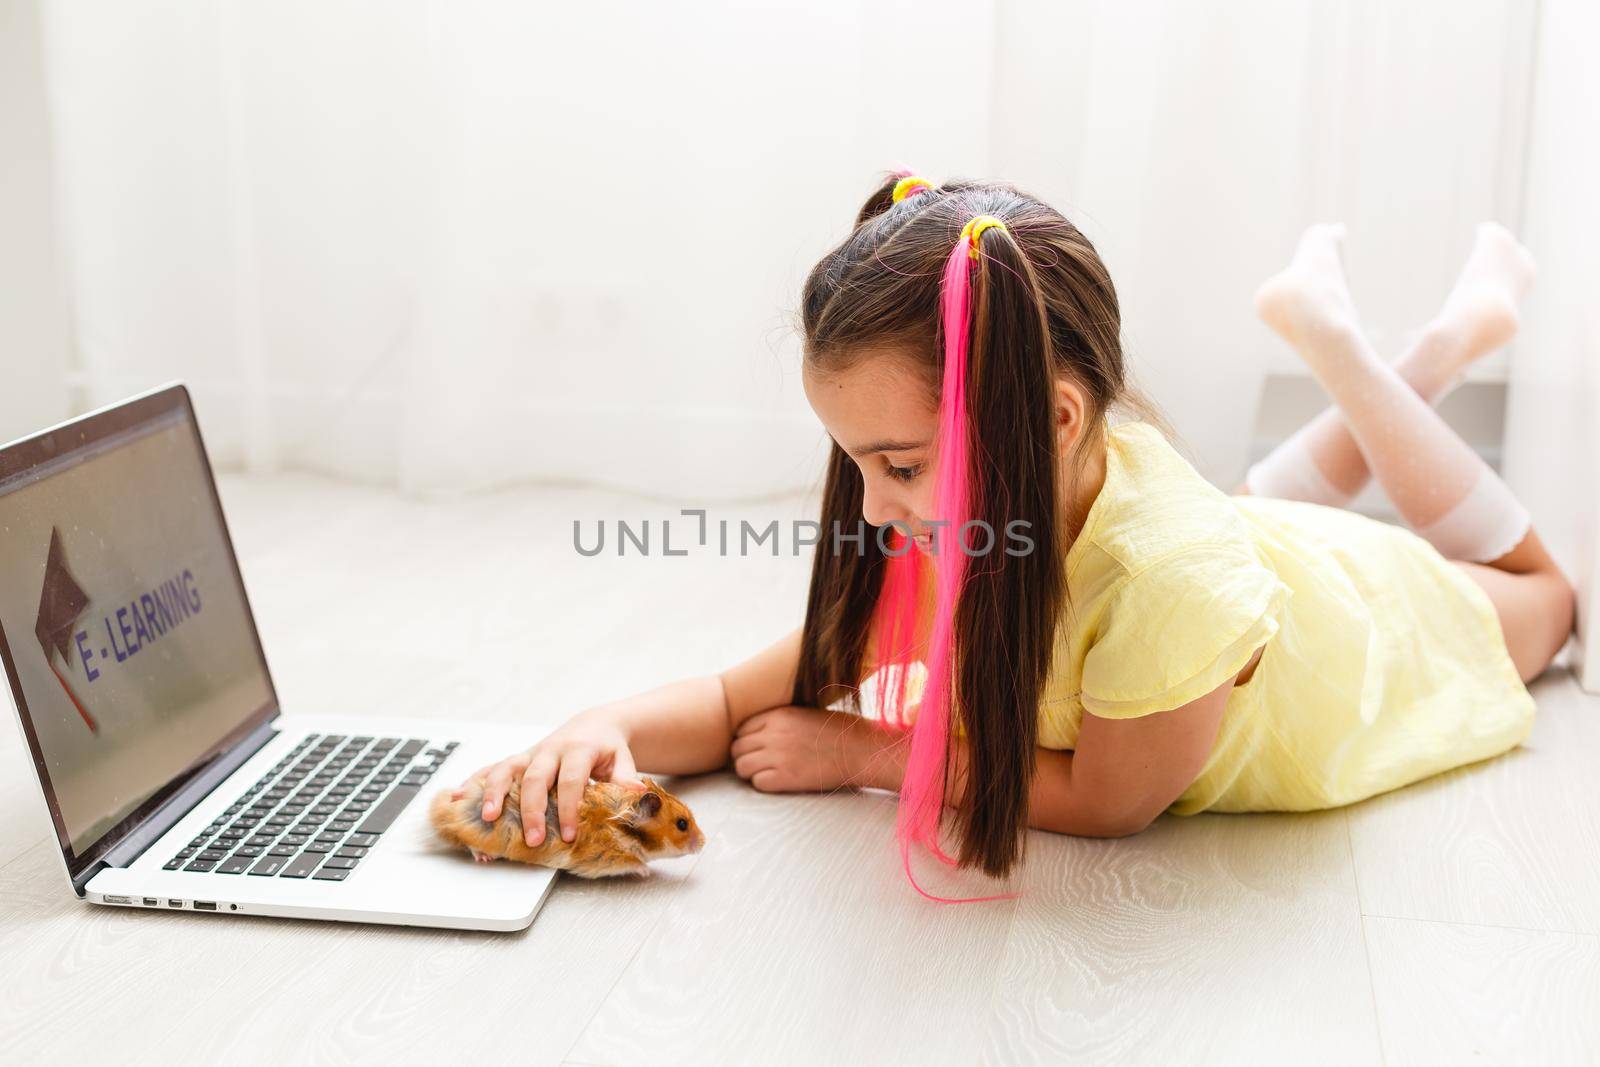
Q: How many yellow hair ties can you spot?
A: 2